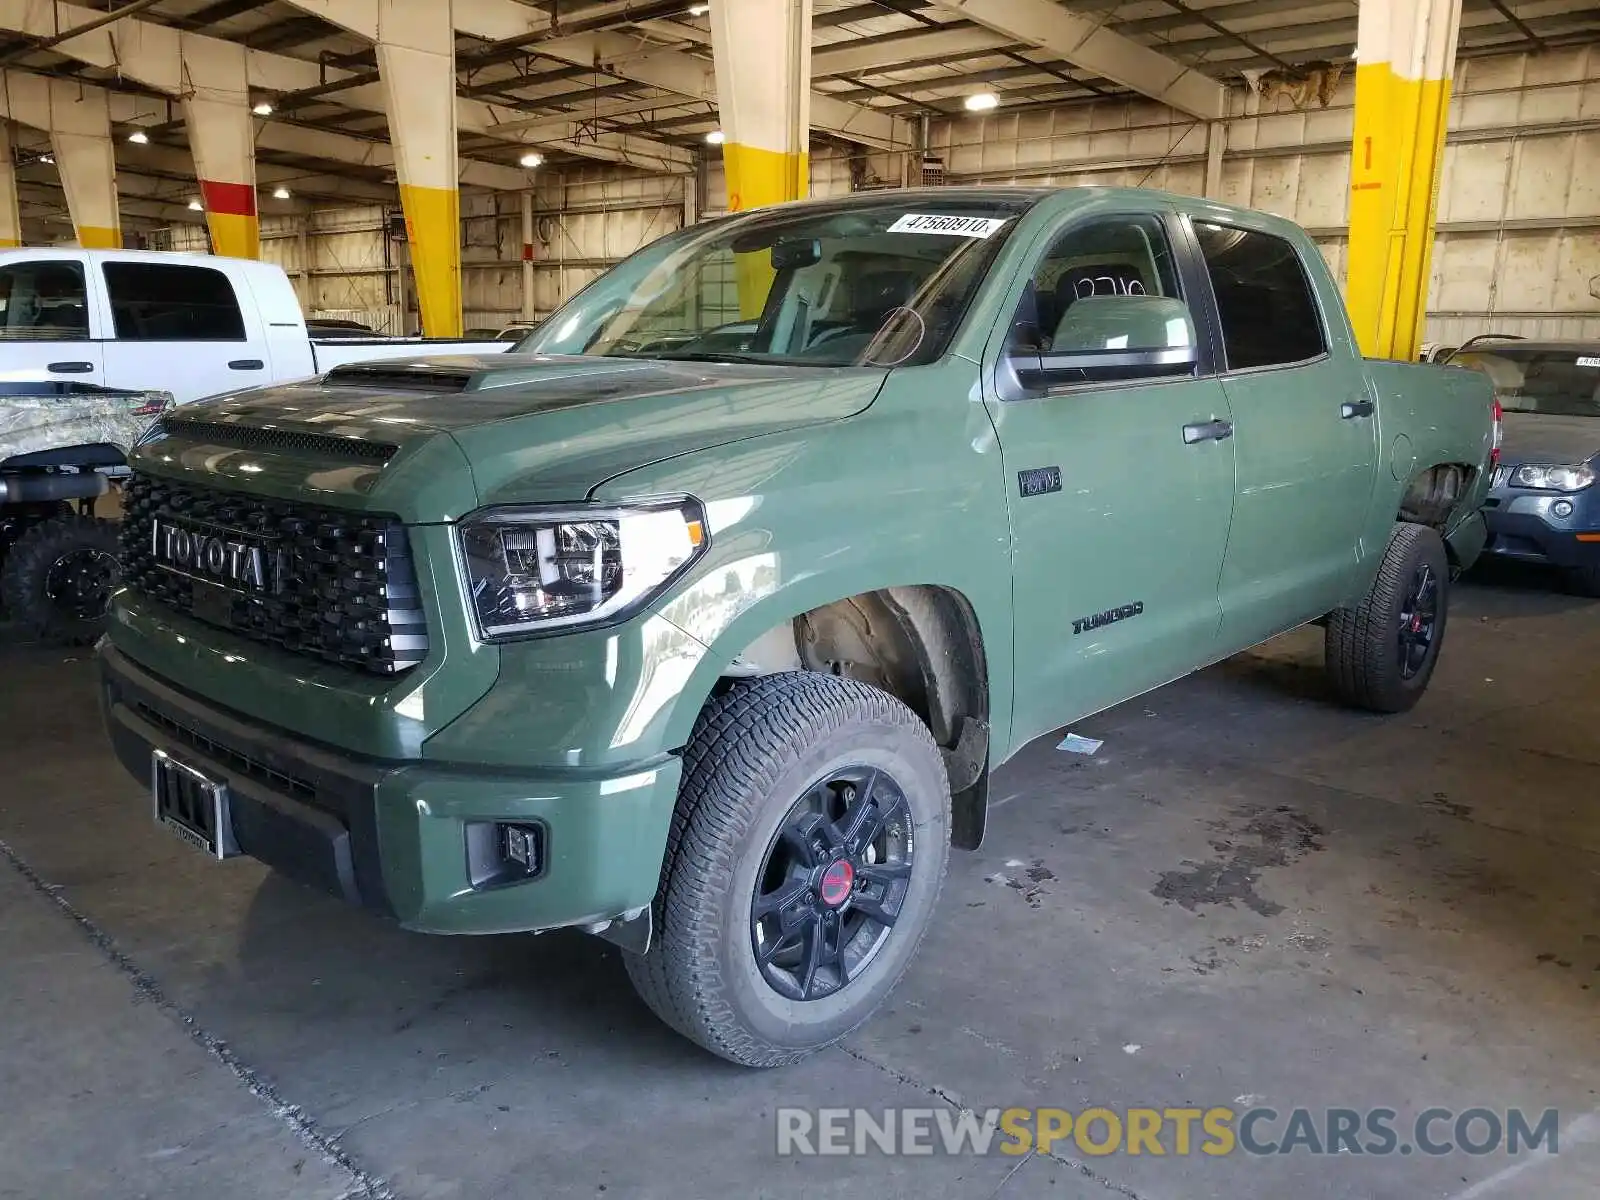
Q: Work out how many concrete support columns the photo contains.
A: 6